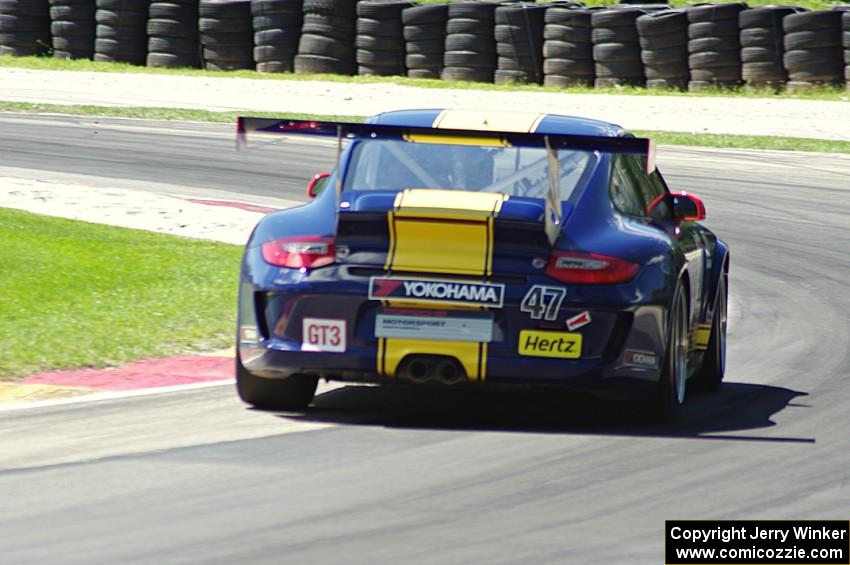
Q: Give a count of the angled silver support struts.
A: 2